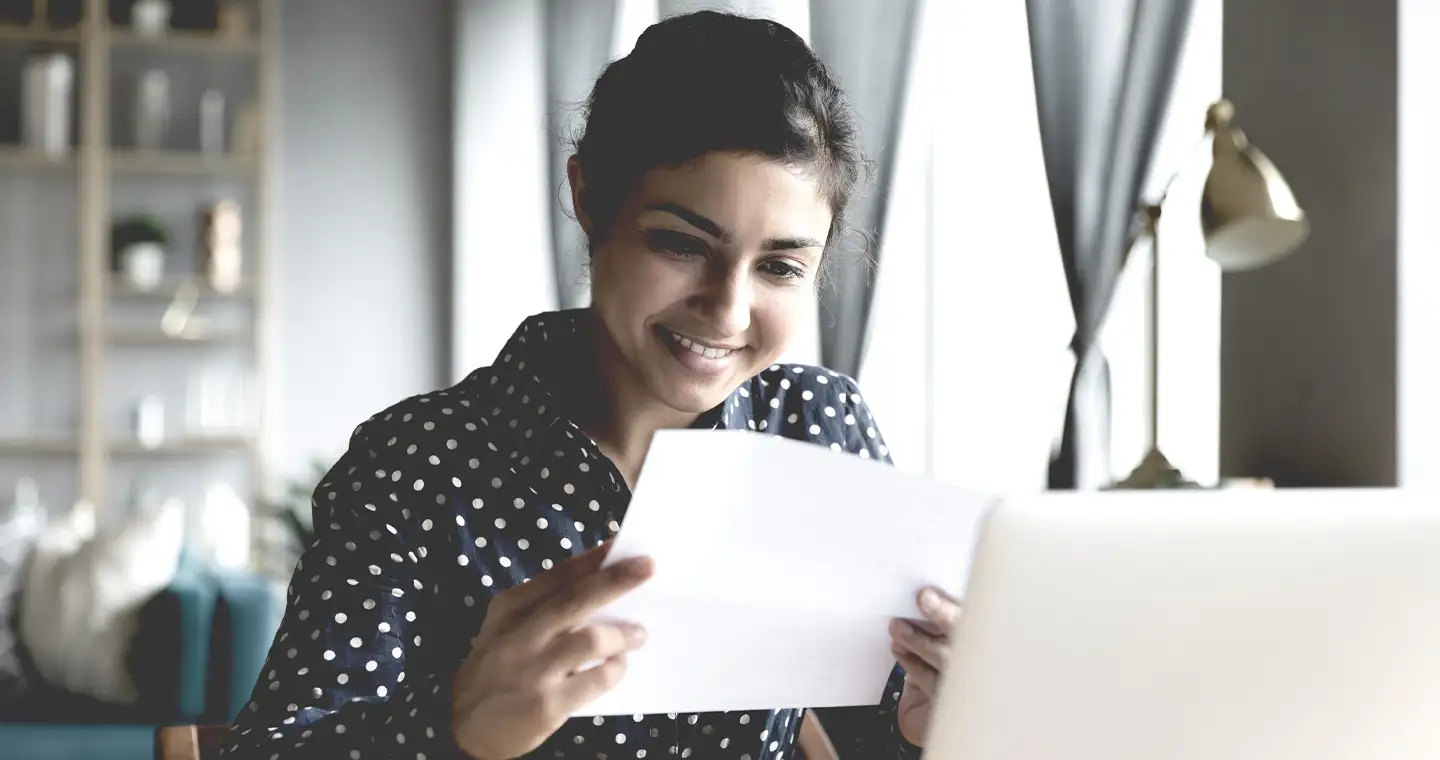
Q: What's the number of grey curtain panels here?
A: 3